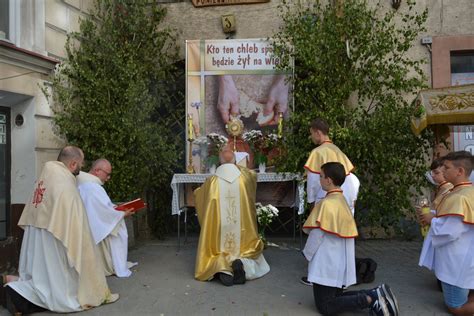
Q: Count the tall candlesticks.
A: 2